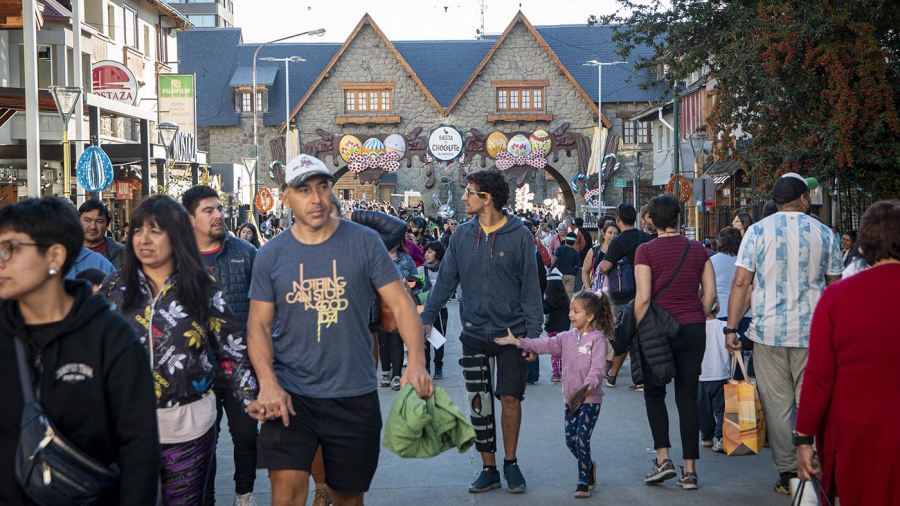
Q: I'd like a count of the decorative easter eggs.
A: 9